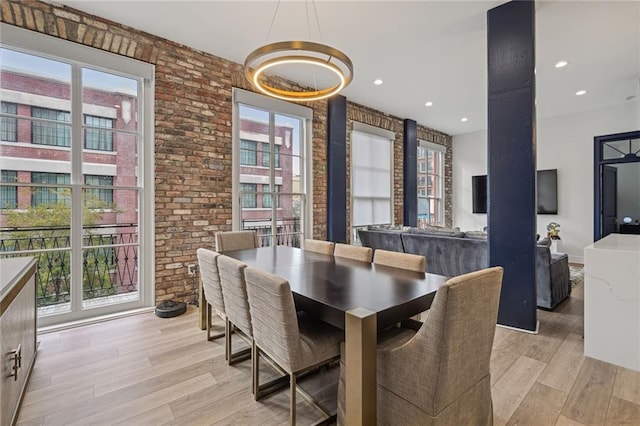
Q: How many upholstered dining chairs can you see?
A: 8